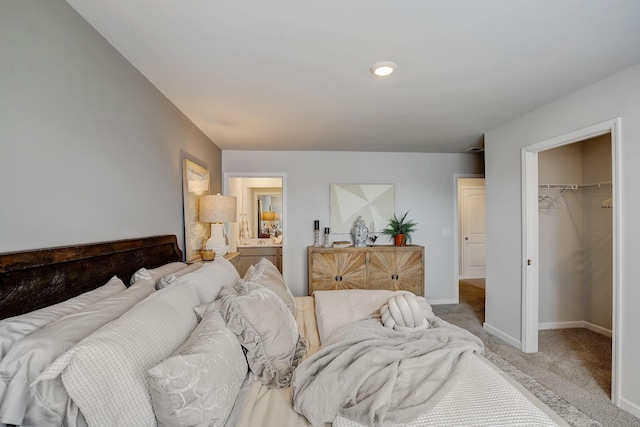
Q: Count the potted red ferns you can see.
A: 0